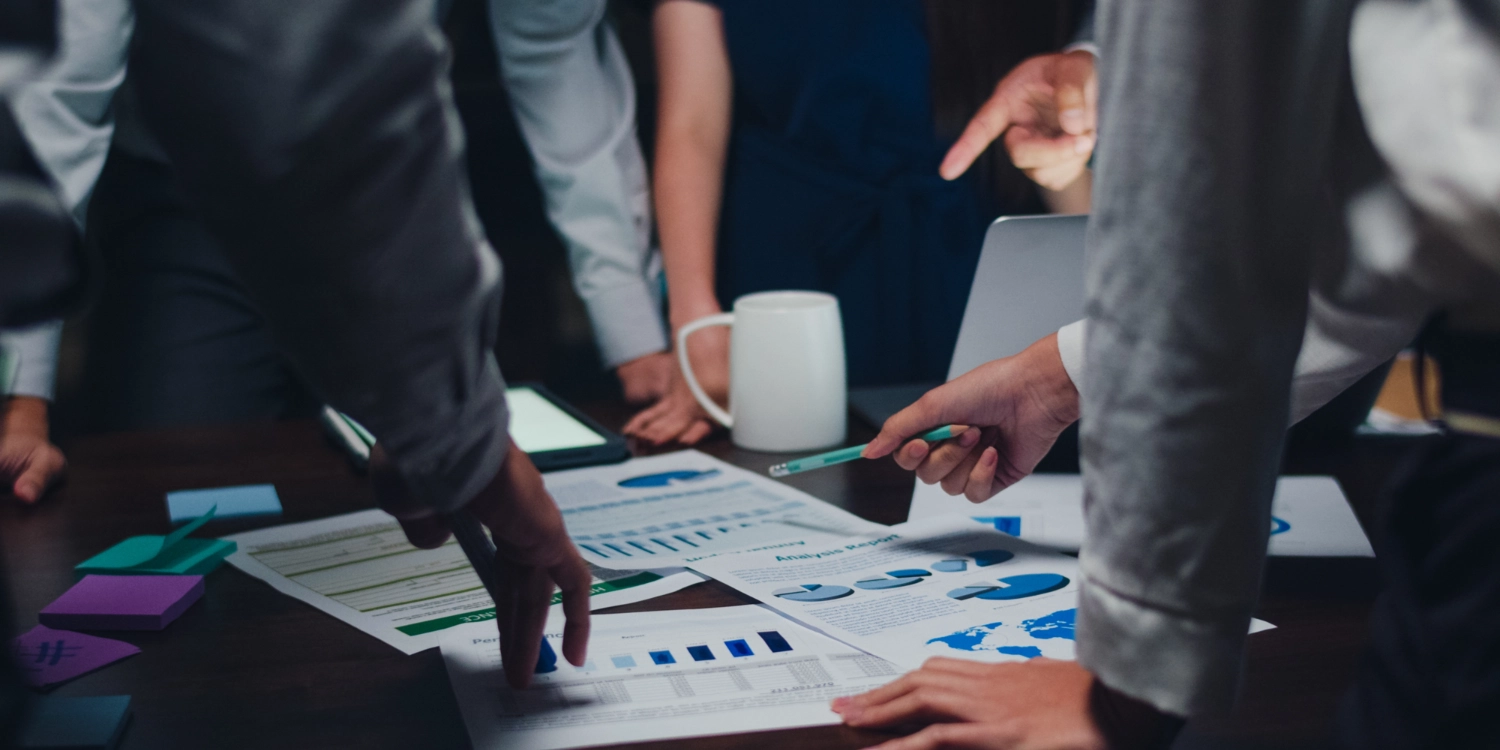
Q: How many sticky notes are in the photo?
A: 5